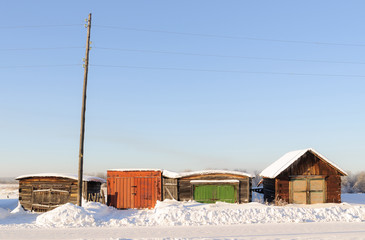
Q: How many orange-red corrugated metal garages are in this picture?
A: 1